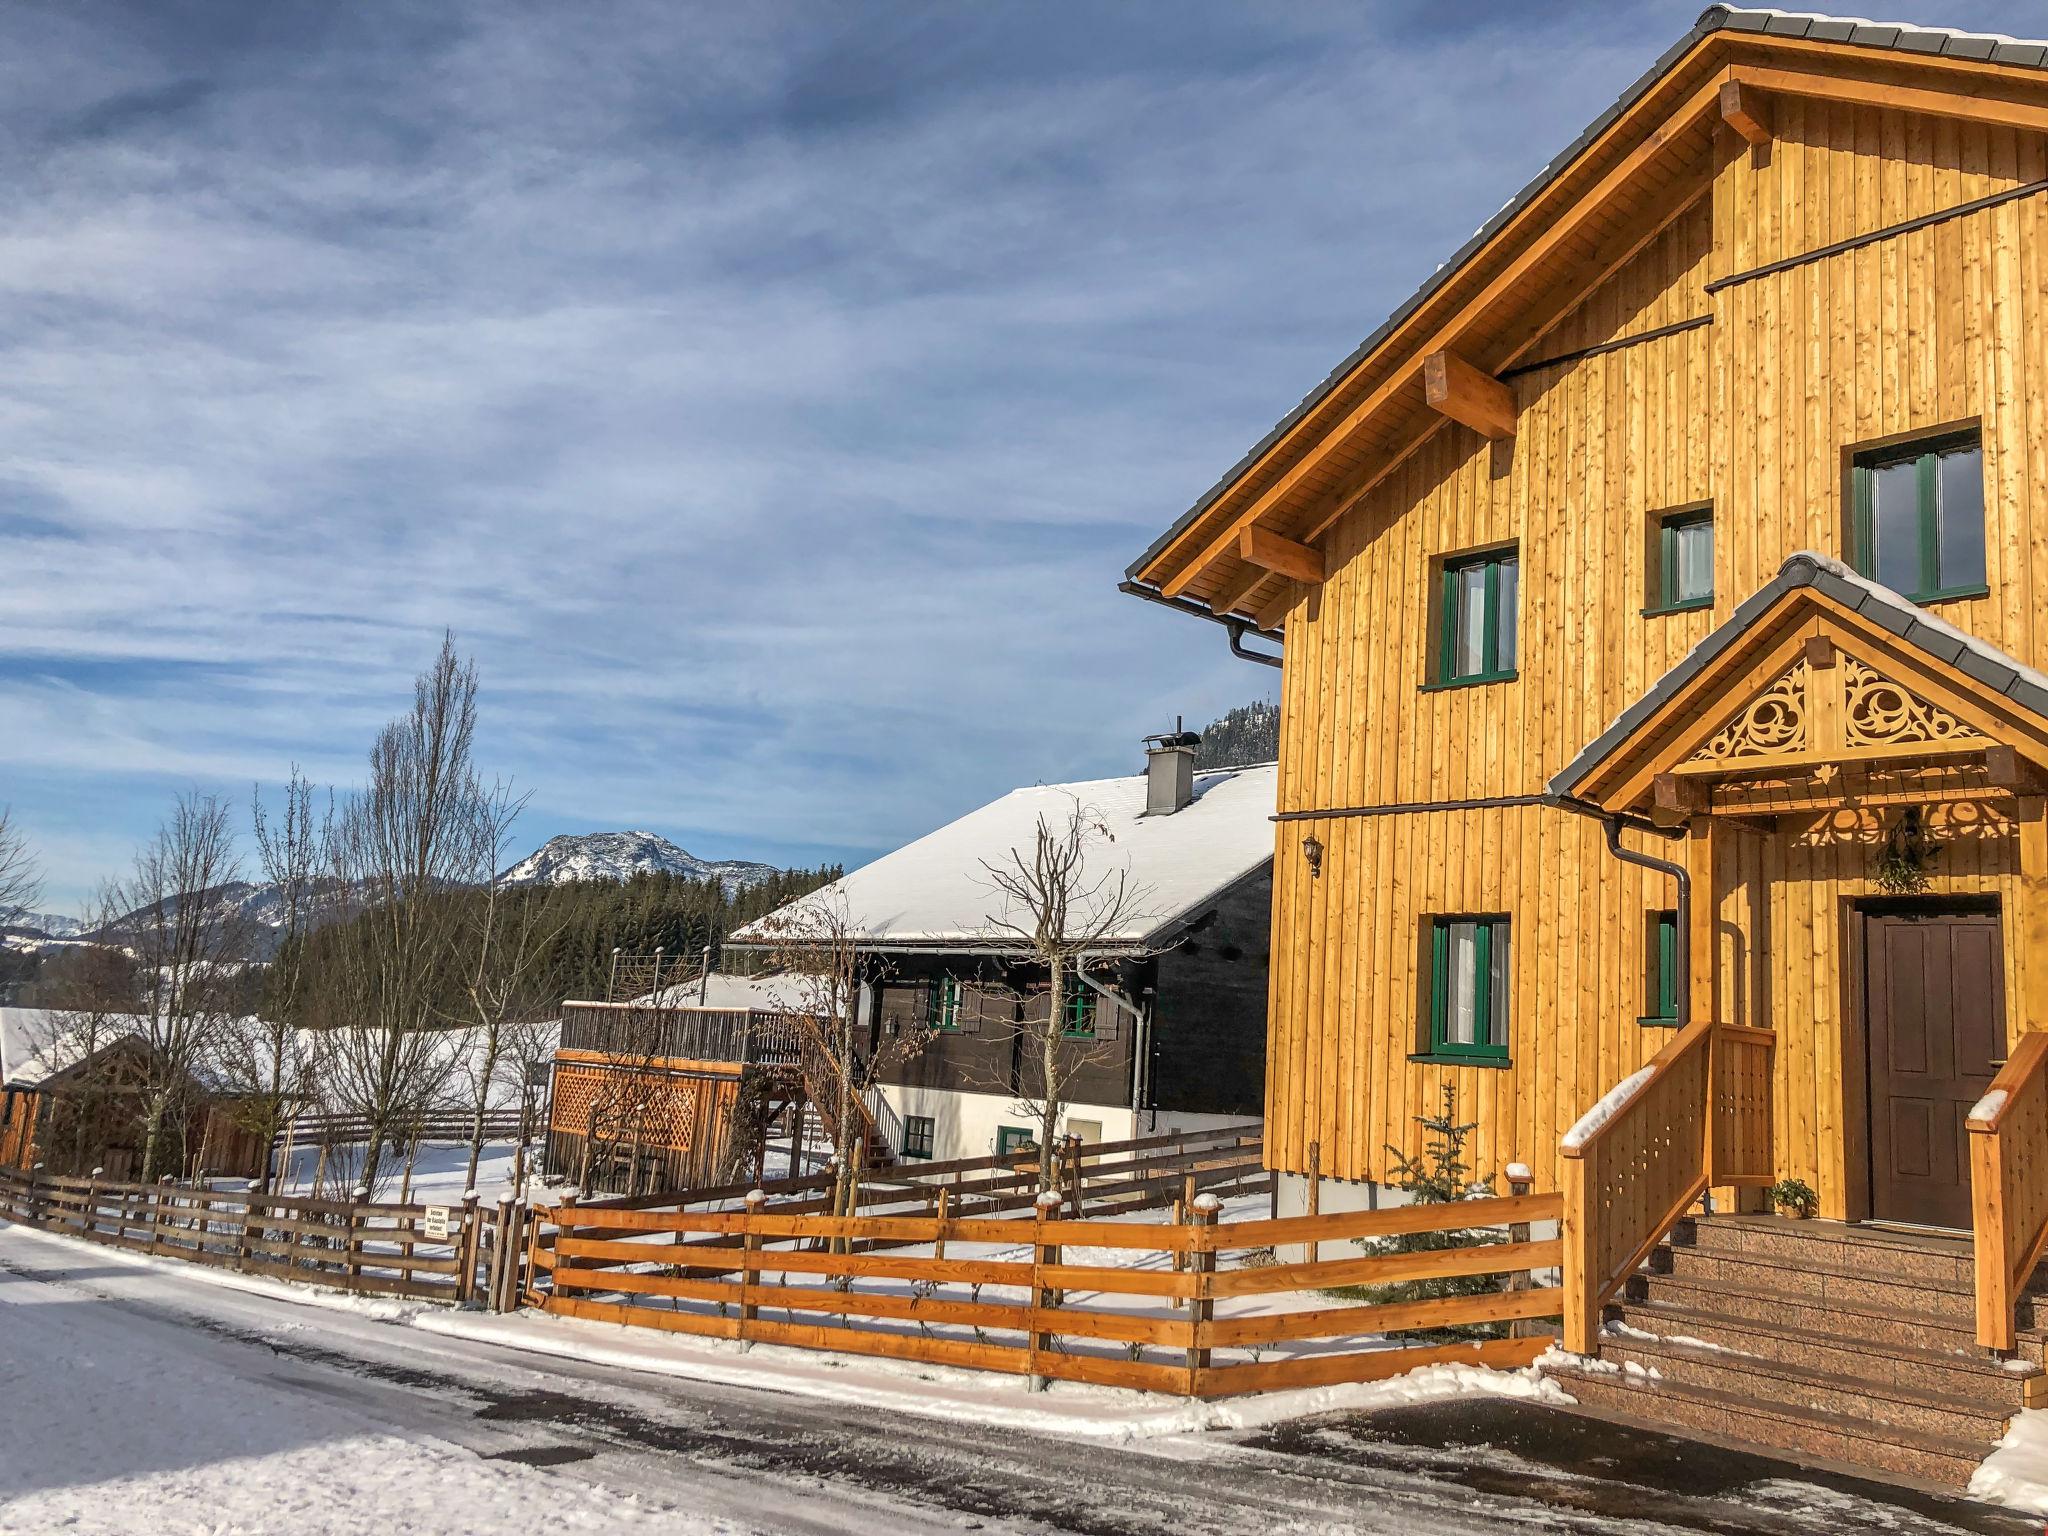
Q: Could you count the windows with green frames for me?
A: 9